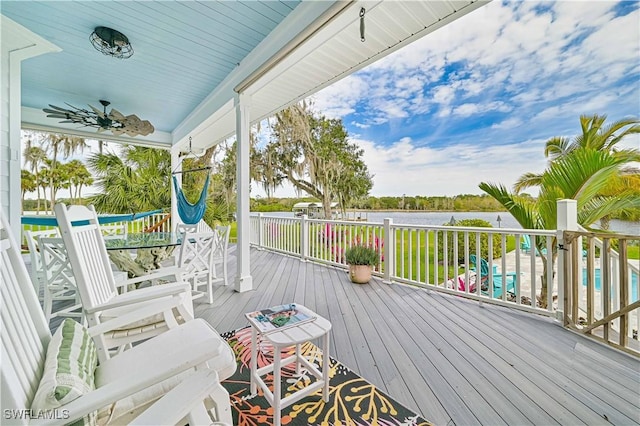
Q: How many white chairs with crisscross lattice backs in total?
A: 6